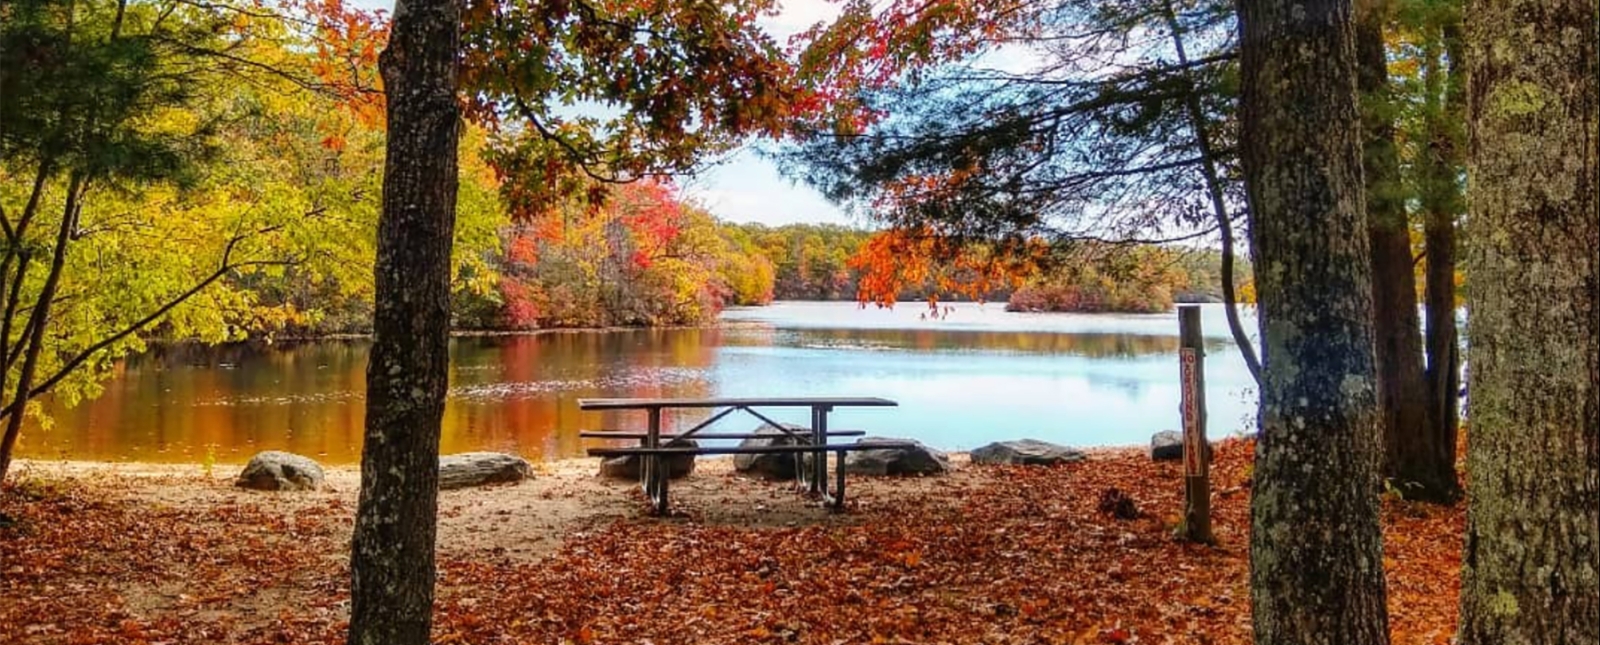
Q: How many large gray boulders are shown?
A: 7